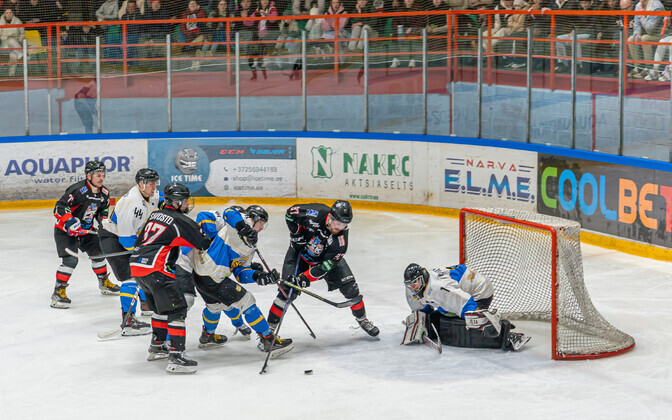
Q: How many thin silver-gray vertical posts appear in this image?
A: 11